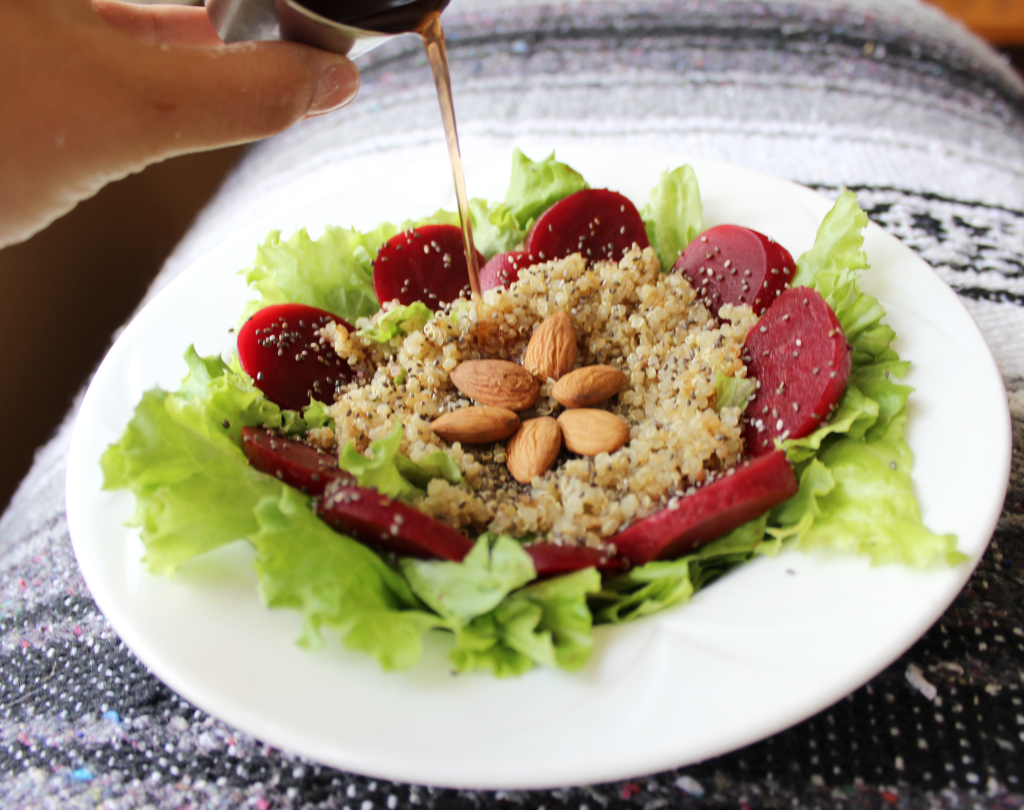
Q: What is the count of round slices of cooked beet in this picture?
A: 10